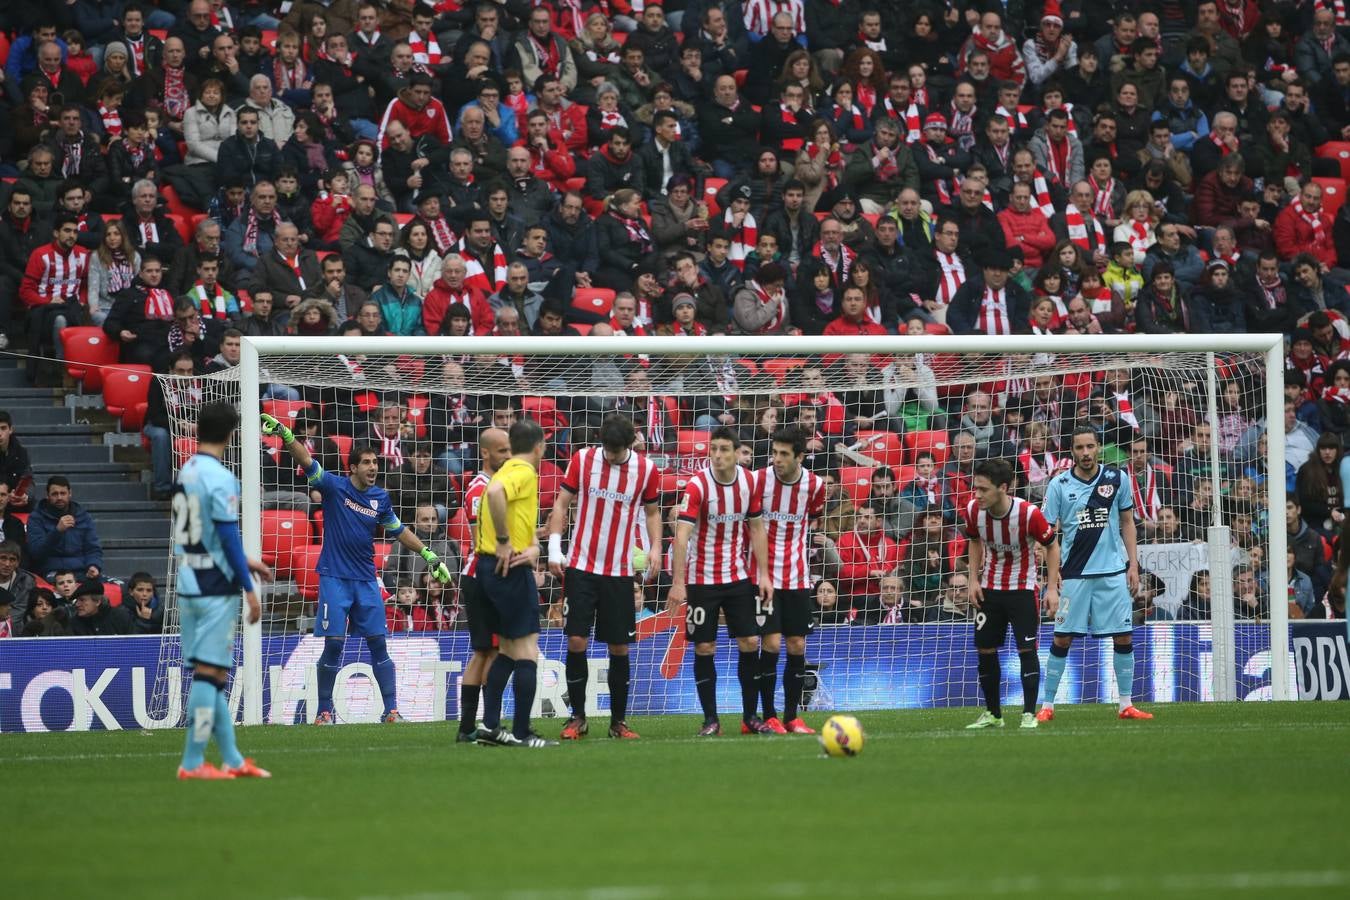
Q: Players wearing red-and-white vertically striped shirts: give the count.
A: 5